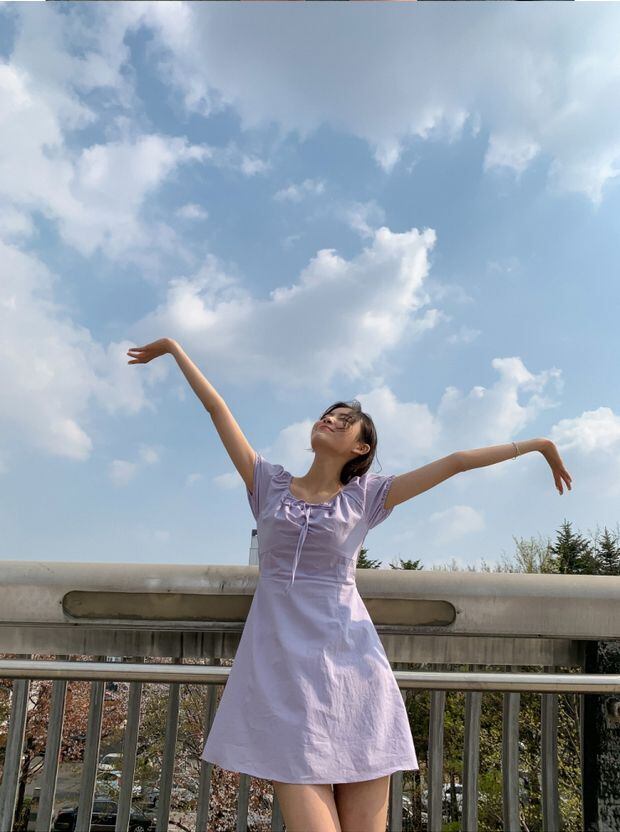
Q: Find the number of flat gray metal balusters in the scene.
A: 13